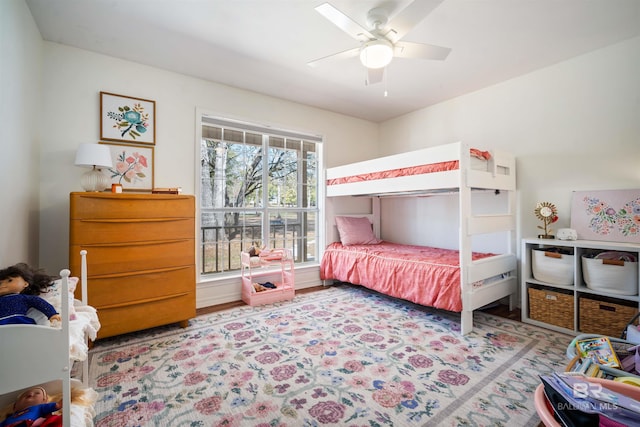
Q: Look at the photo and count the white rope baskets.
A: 2